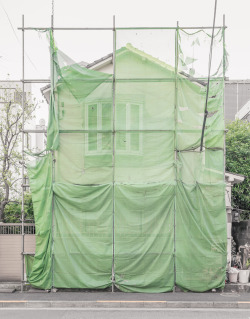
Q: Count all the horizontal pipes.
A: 3